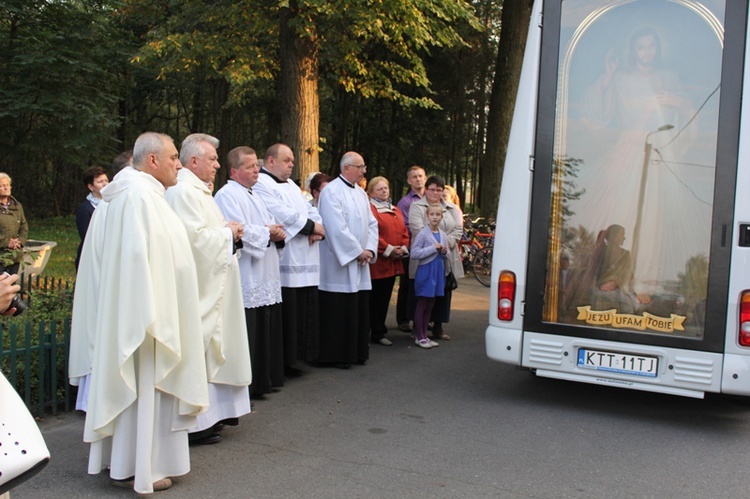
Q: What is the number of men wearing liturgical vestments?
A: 6